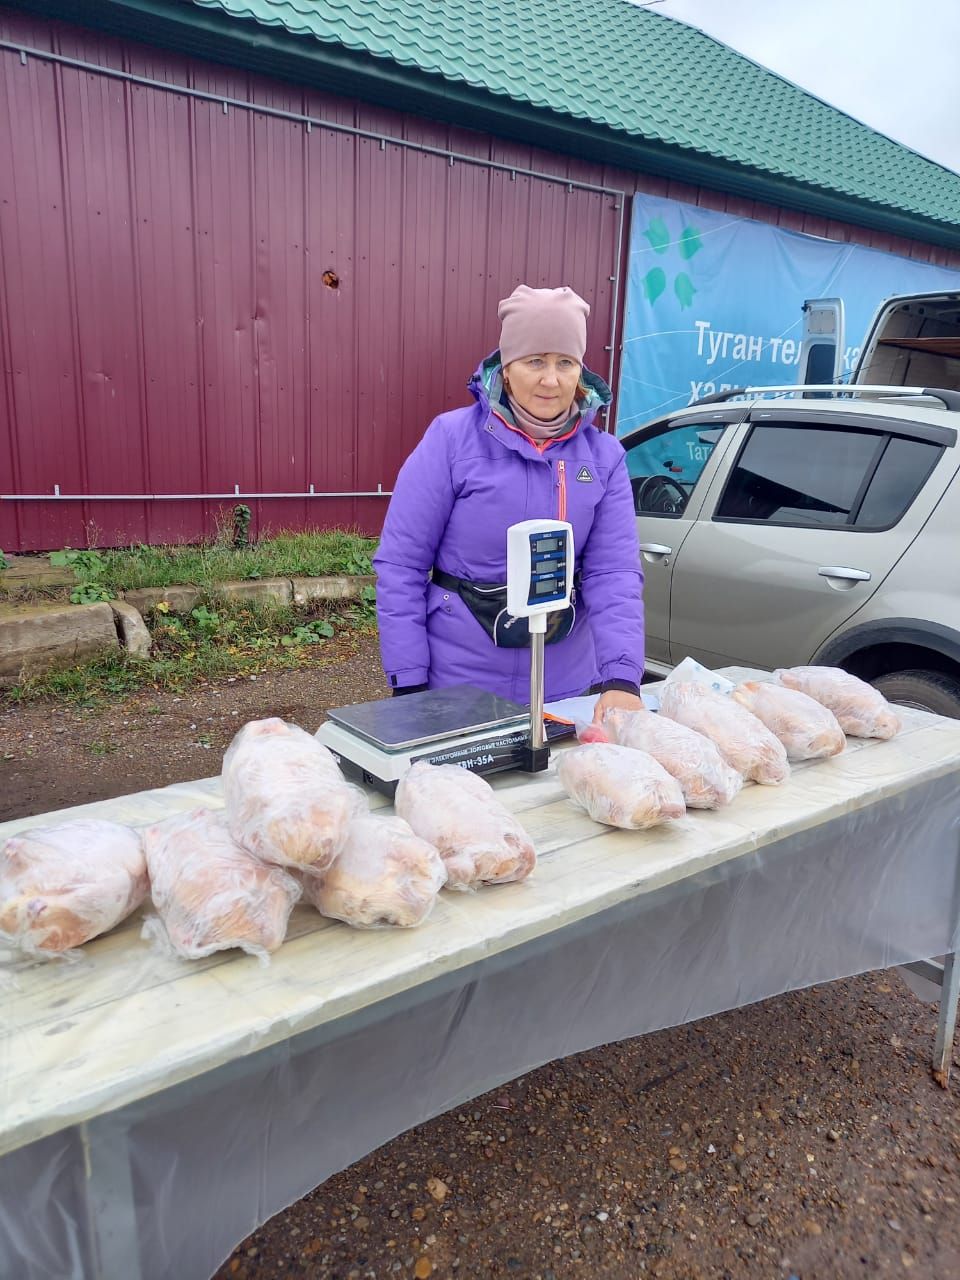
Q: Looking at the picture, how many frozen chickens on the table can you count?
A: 10